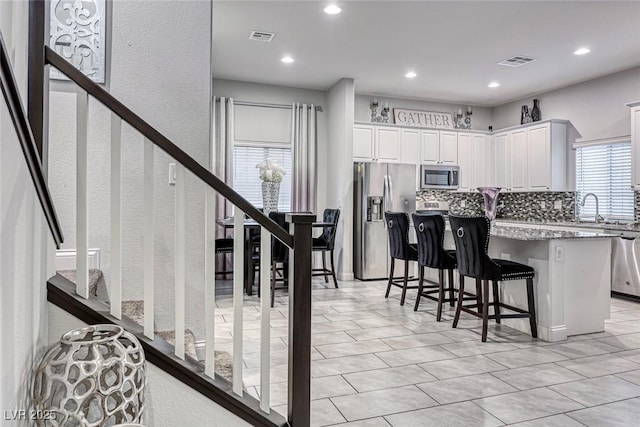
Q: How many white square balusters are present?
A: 7